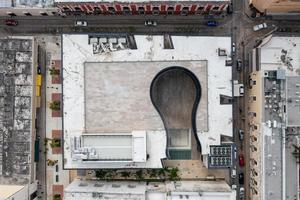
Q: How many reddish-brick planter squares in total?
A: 4